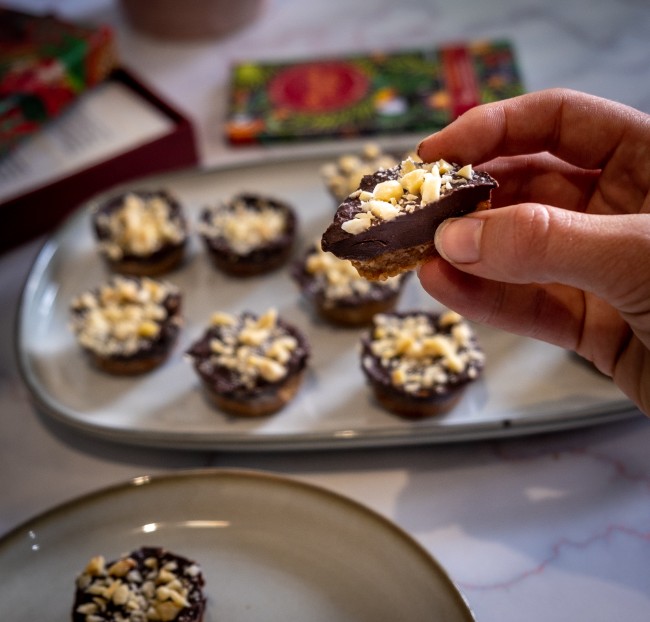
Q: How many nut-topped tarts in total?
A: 9